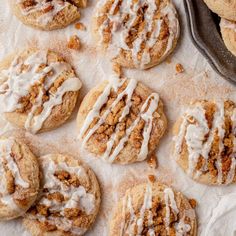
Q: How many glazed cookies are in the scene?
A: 8